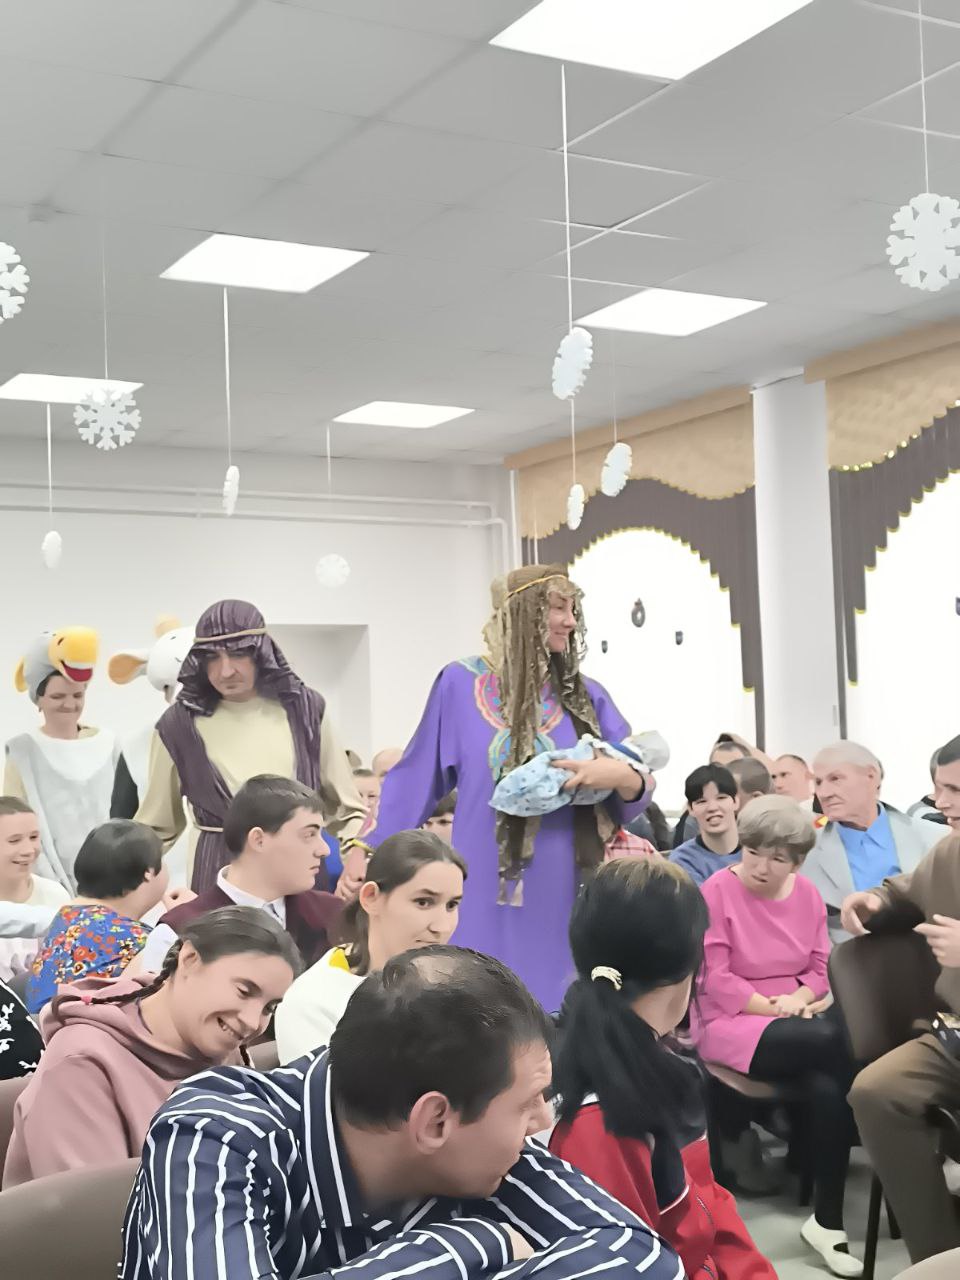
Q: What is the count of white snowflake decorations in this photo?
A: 9